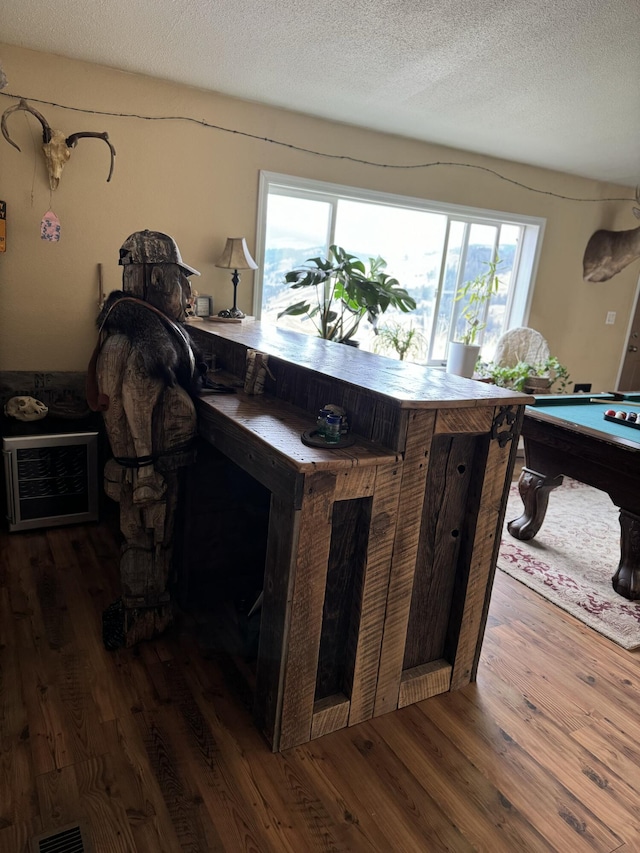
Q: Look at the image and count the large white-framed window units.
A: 1